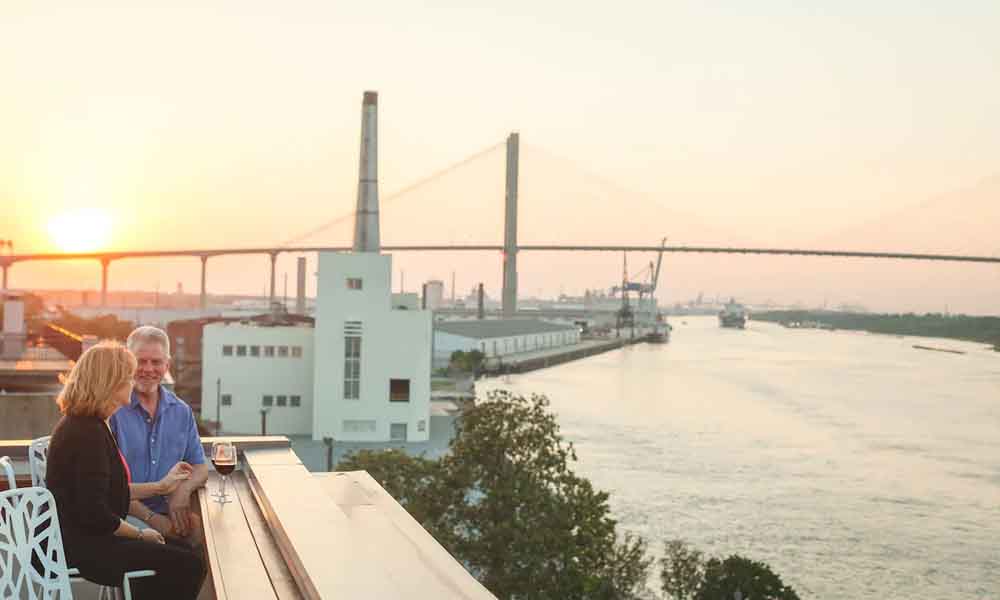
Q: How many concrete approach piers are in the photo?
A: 4